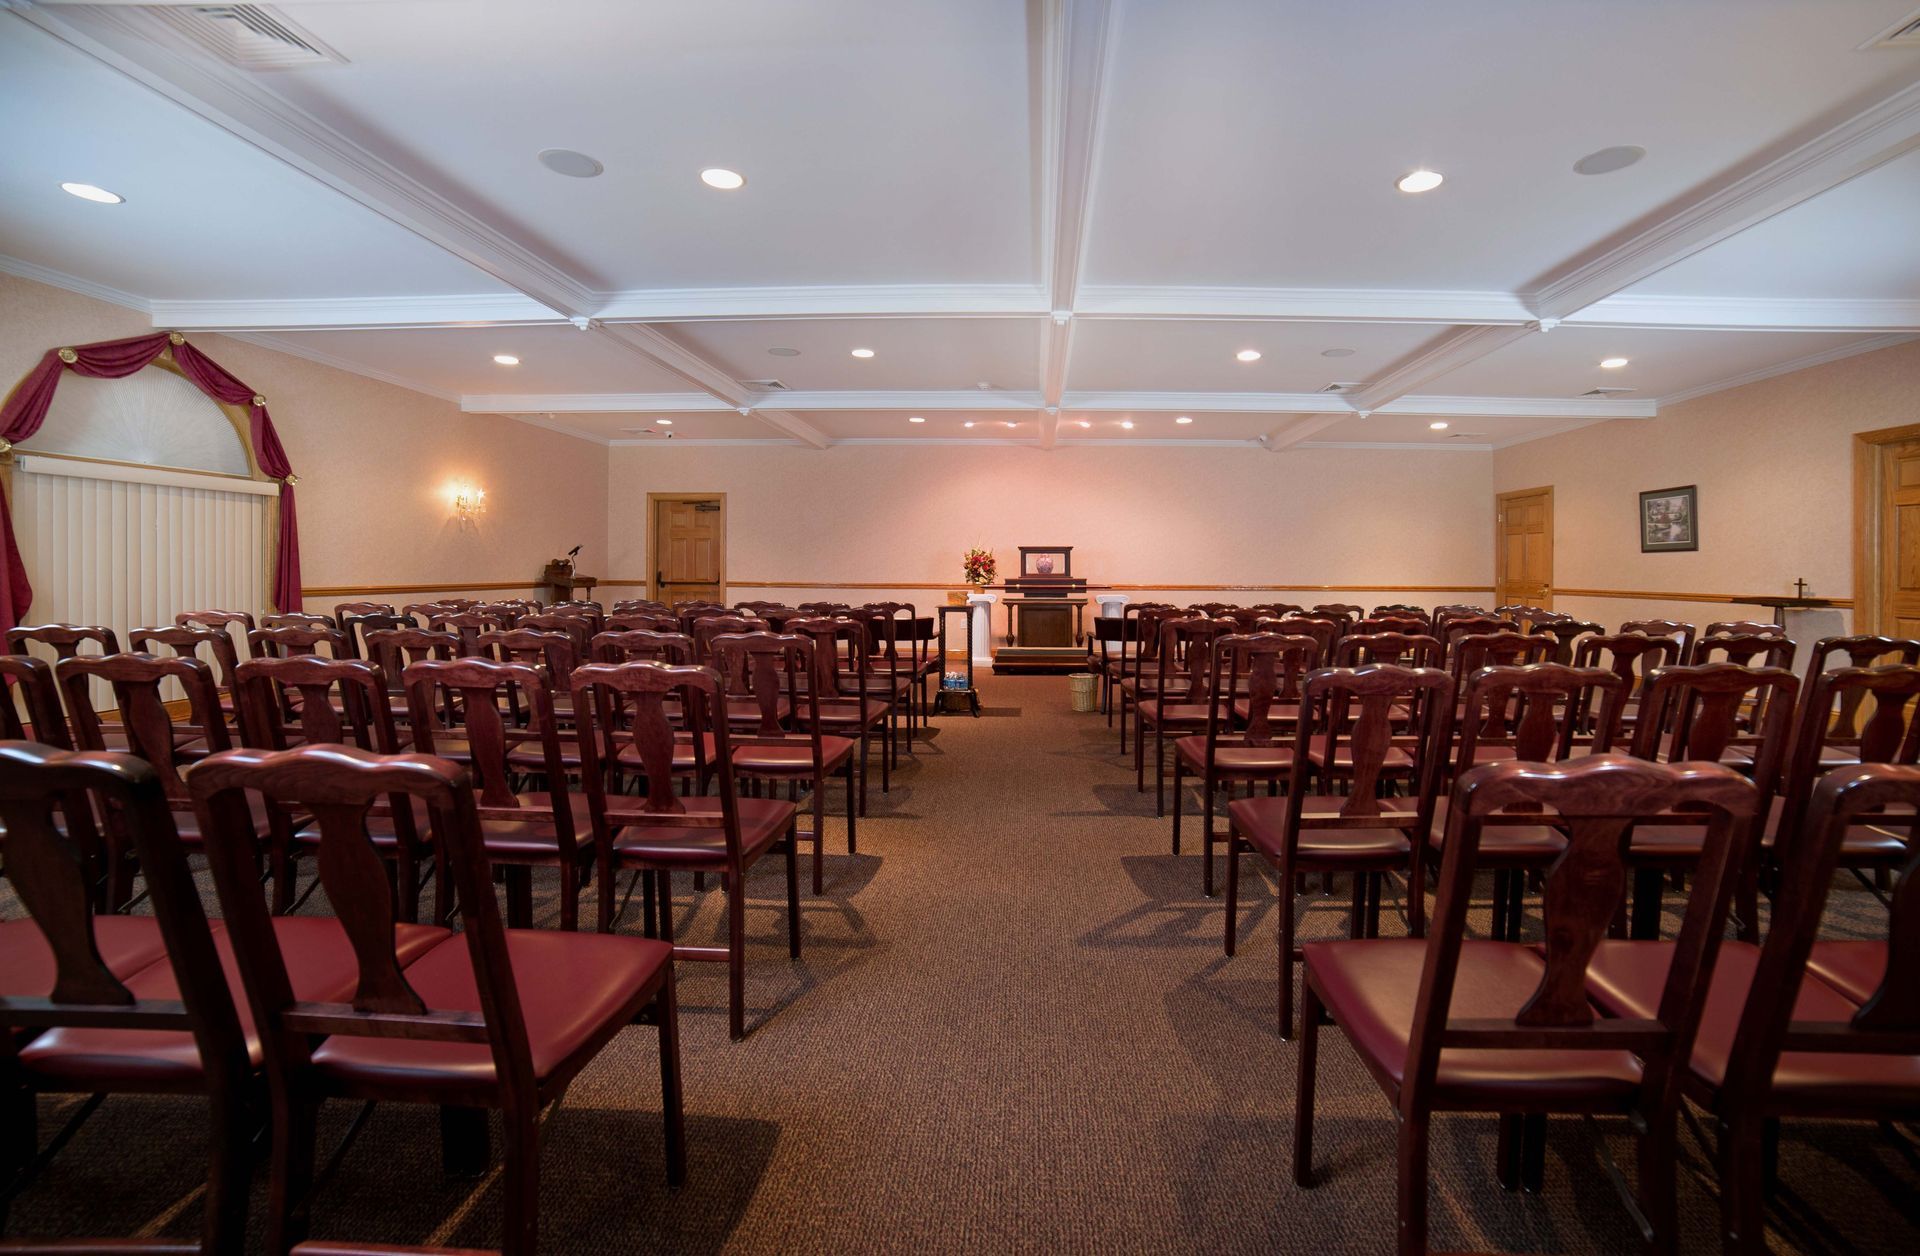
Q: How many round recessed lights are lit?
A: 15